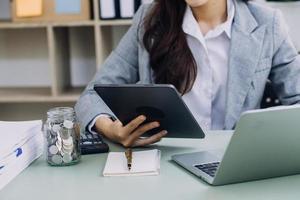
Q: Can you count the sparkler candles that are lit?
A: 0